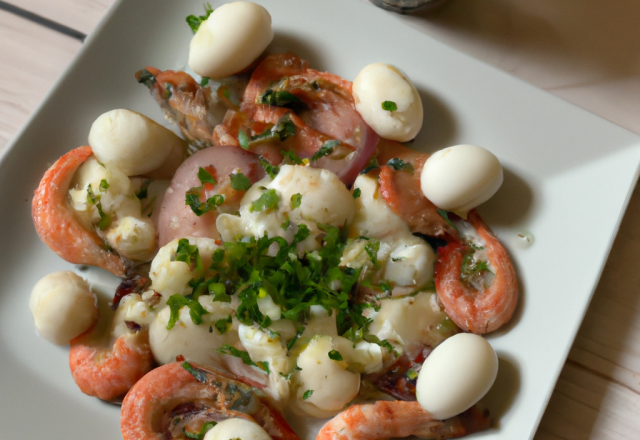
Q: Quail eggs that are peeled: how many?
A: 7